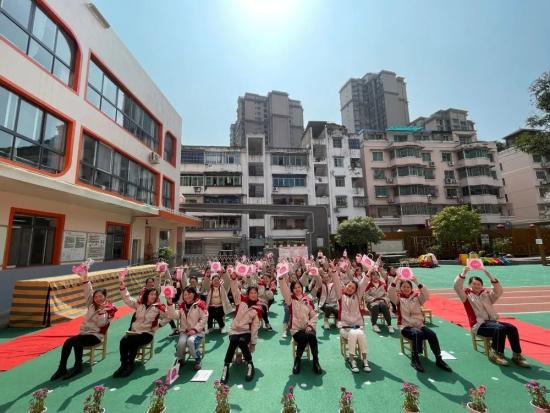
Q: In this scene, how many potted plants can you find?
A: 9